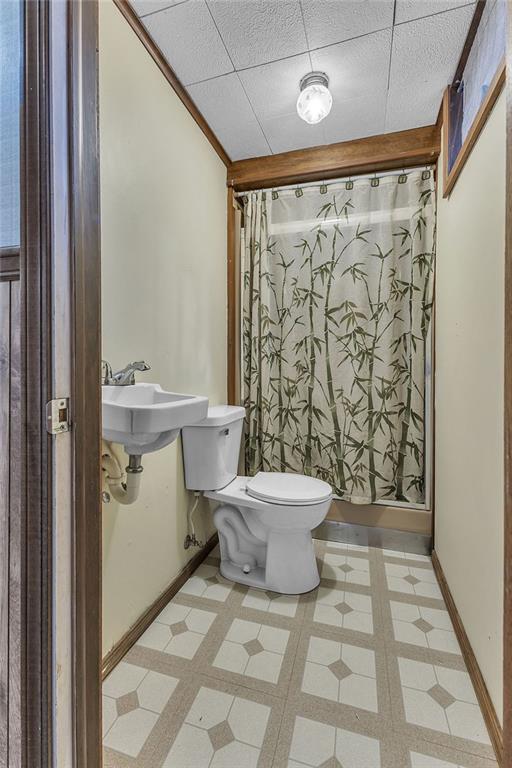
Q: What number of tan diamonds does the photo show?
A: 13